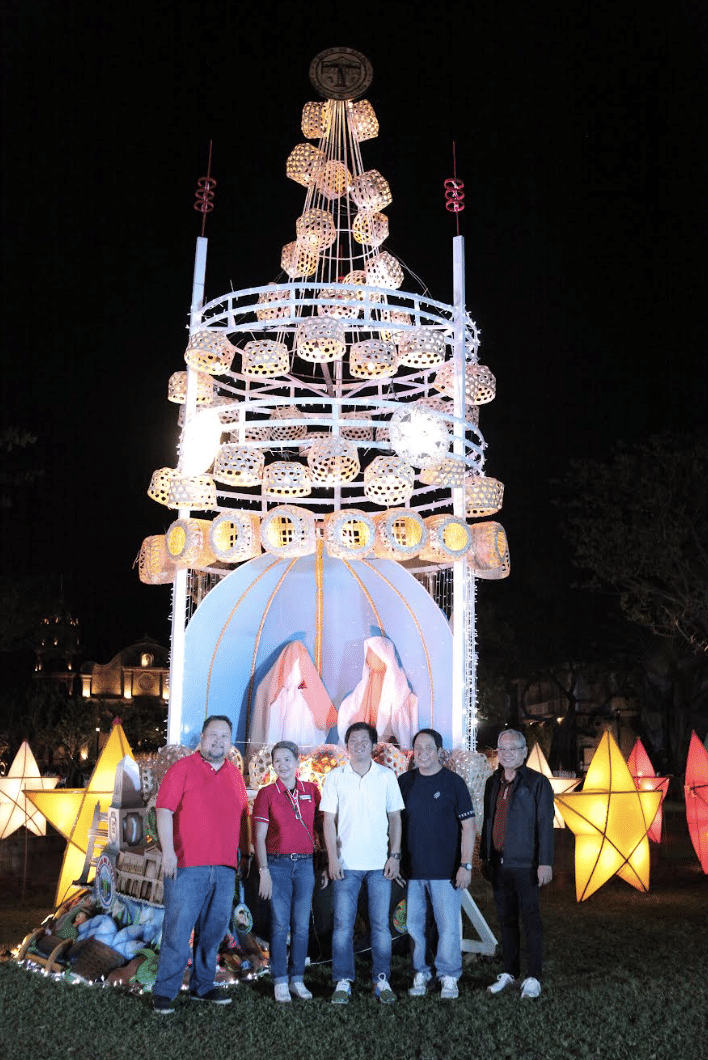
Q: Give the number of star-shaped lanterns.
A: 6